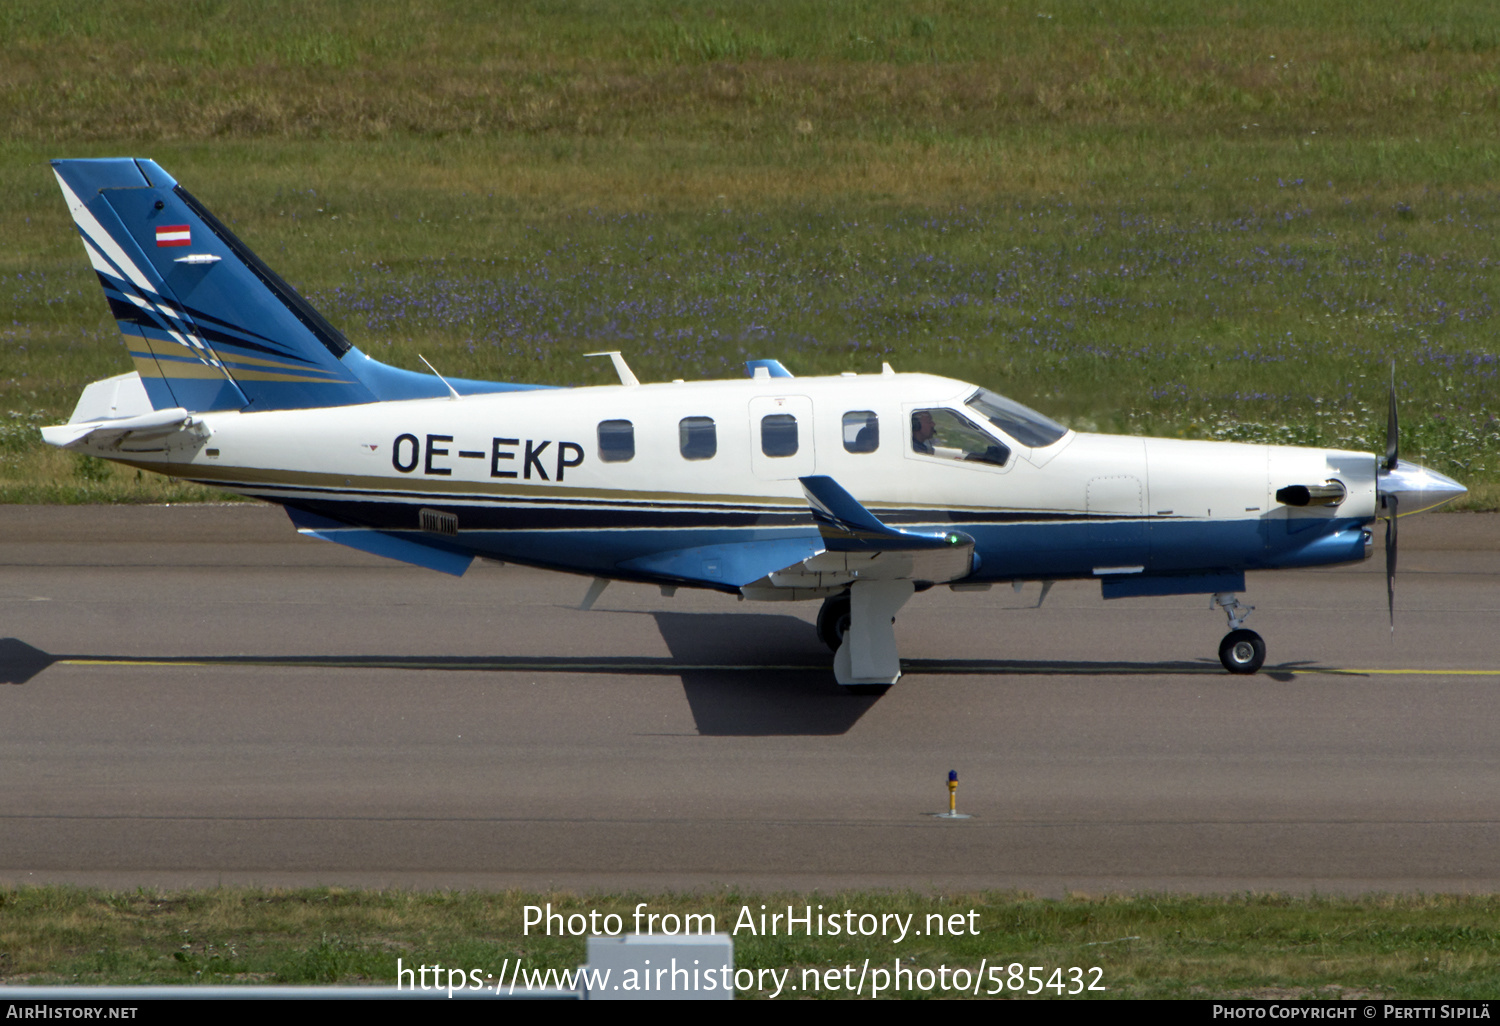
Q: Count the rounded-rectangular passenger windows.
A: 4